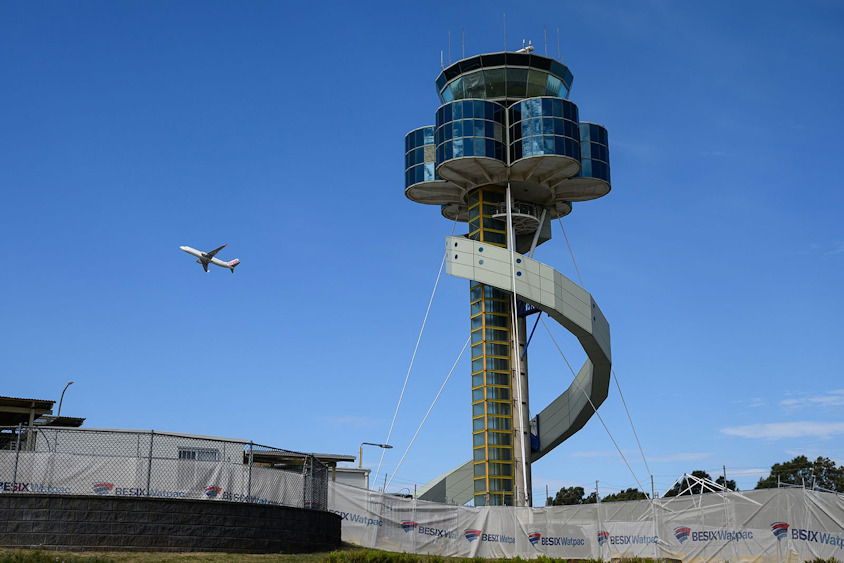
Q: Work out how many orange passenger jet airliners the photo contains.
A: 0